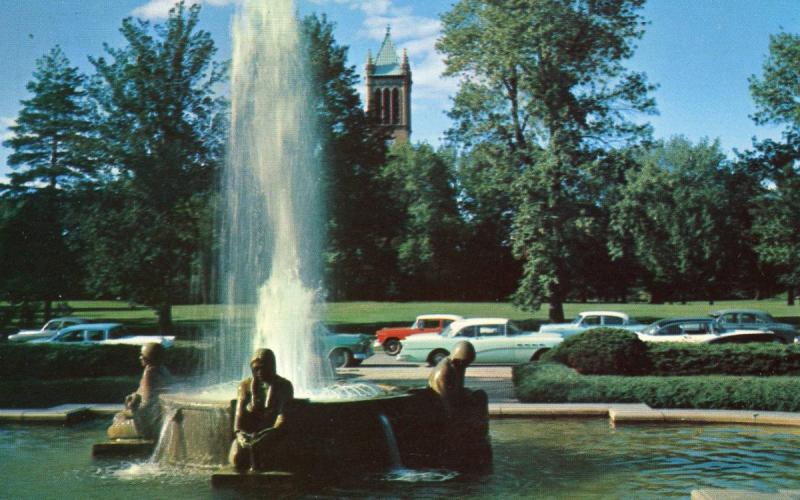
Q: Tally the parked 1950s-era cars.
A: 8